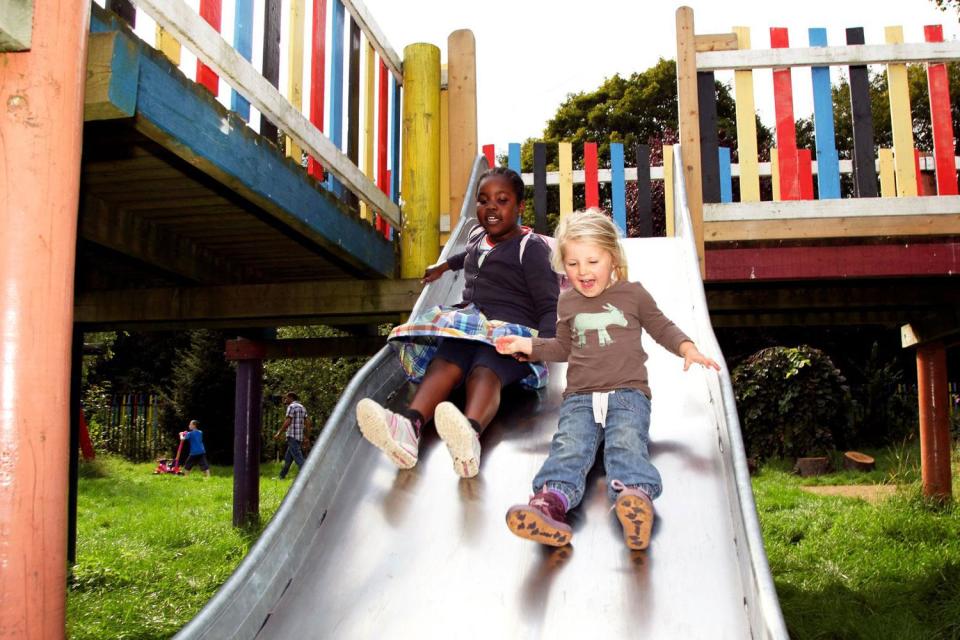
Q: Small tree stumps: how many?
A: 2